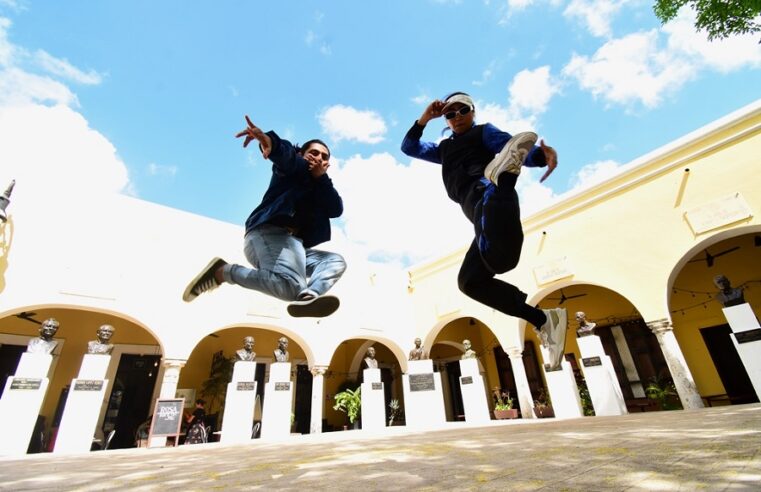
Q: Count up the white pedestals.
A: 10